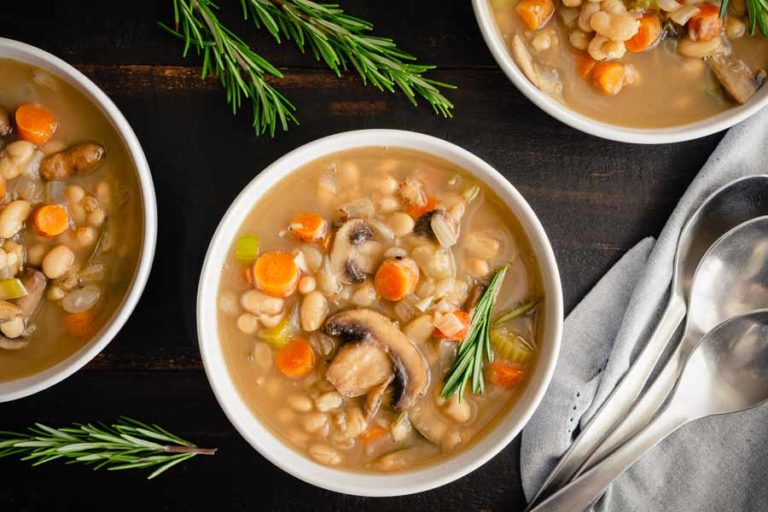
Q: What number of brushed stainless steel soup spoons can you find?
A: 3